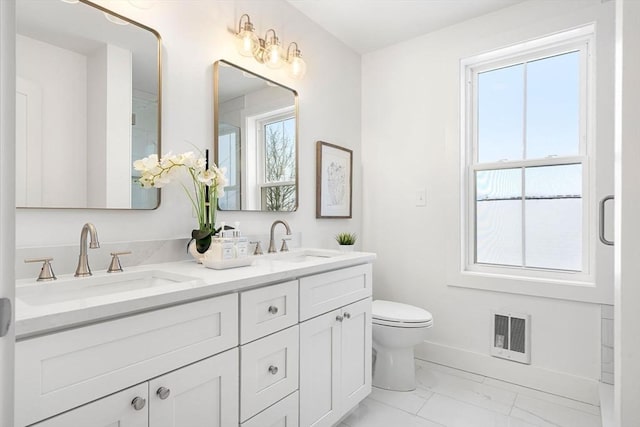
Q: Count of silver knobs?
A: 6